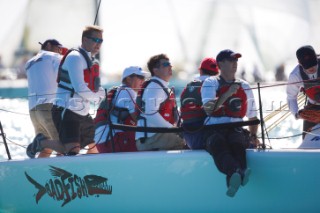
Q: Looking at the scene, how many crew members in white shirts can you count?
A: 7